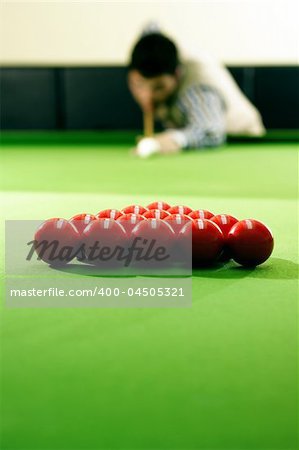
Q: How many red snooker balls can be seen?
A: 15